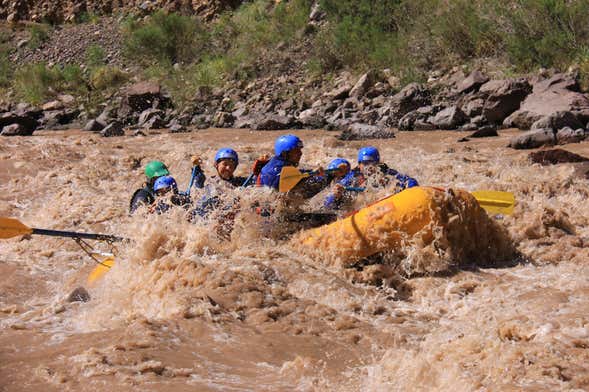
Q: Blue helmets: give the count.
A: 5